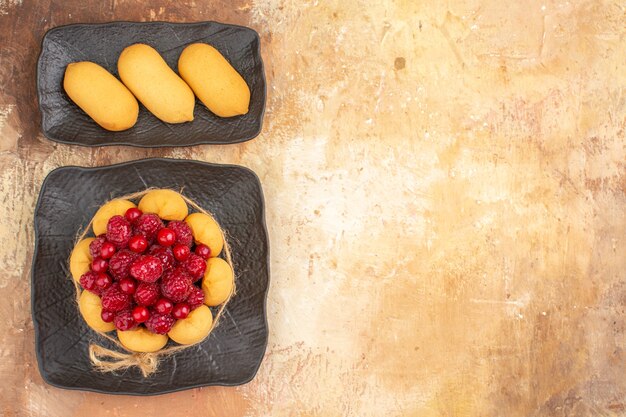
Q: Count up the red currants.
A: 13